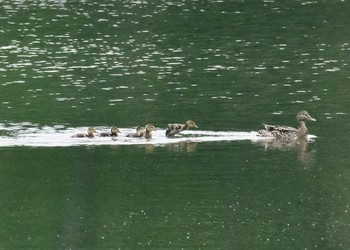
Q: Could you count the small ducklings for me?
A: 5